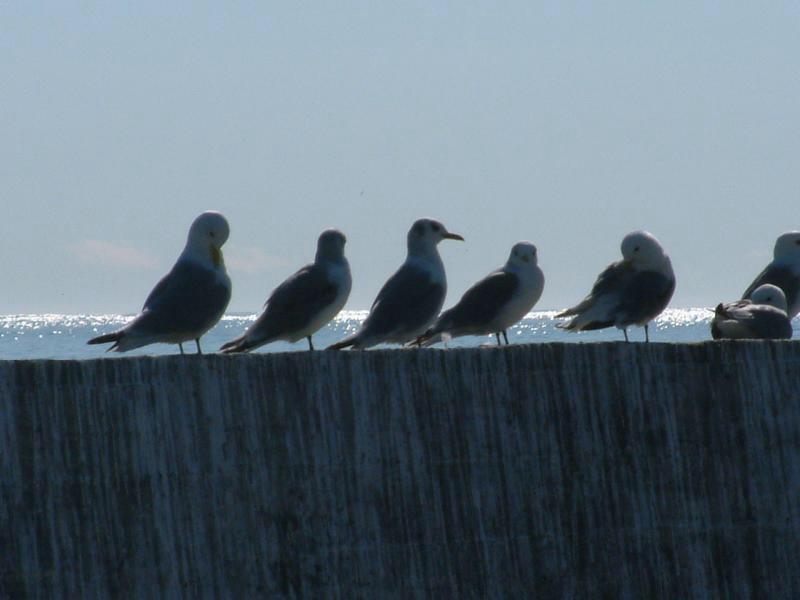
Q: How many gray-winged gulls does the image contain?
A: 7